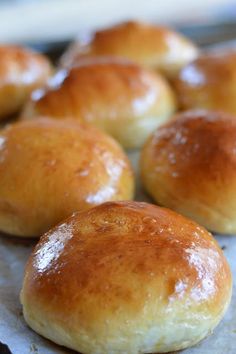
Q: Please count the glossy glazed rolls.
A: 7